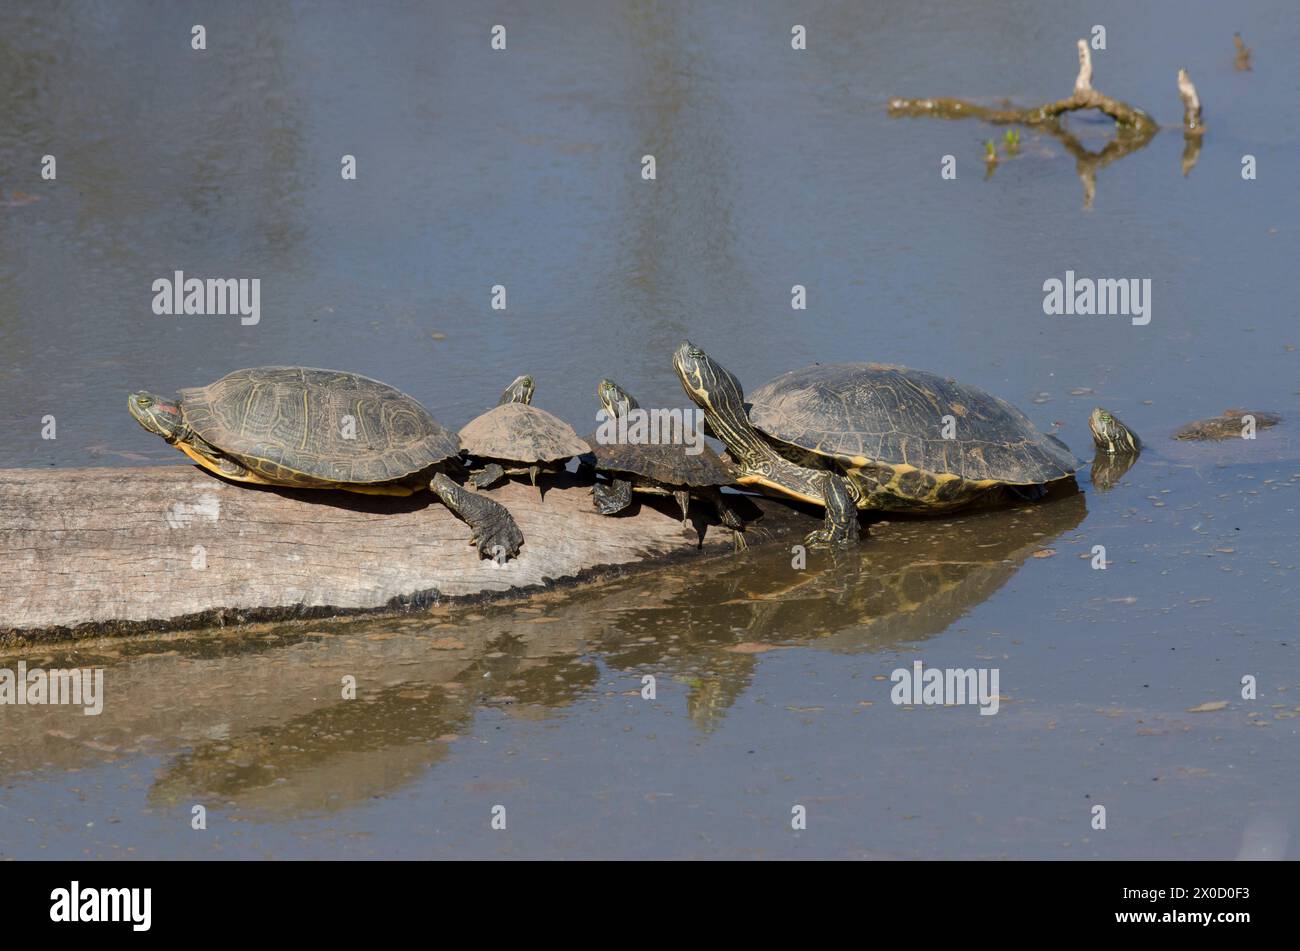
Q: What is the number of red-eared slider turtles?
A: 1